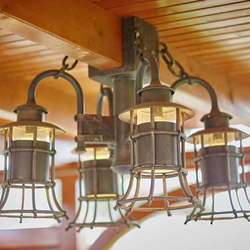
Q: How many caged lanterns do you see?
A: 4